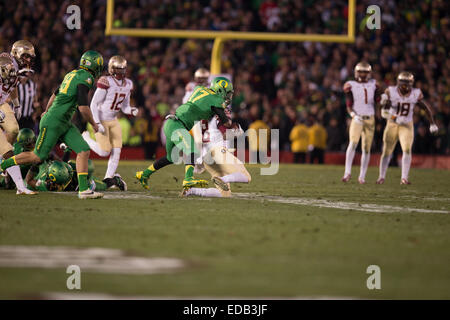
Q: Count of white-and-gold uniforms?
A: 7